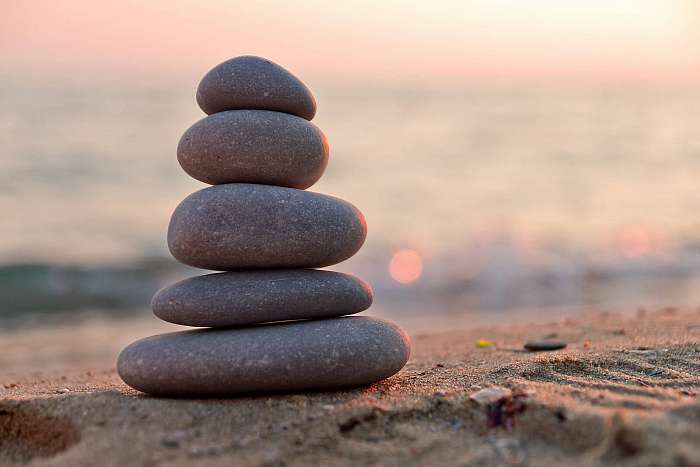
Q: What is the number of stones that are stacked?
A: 5